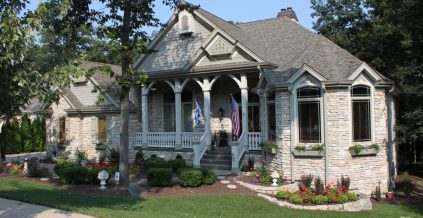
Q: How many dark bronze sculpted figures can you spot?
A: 0